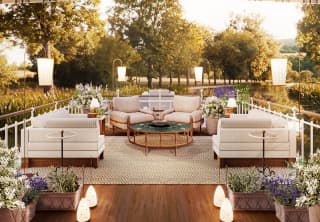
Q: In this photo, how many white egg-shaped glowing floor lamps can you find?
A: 4